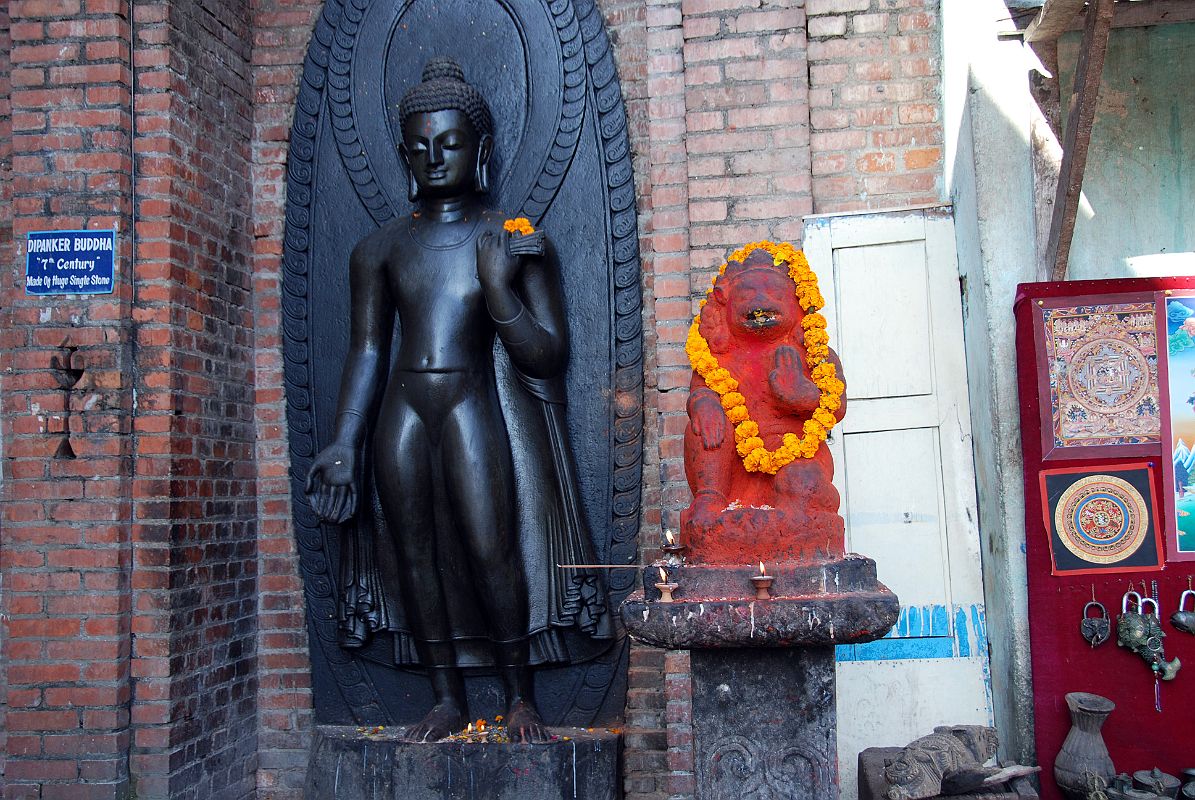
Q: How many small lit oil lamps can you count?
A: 5